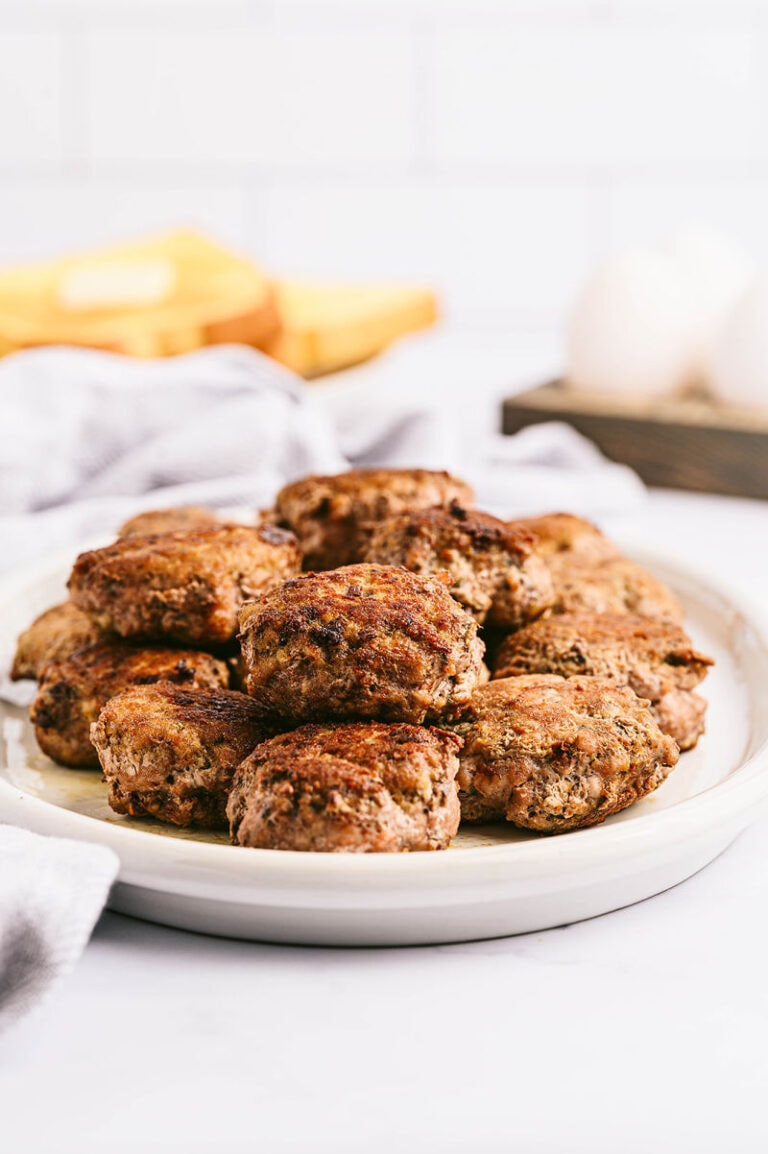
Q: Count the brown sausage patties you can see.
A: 13